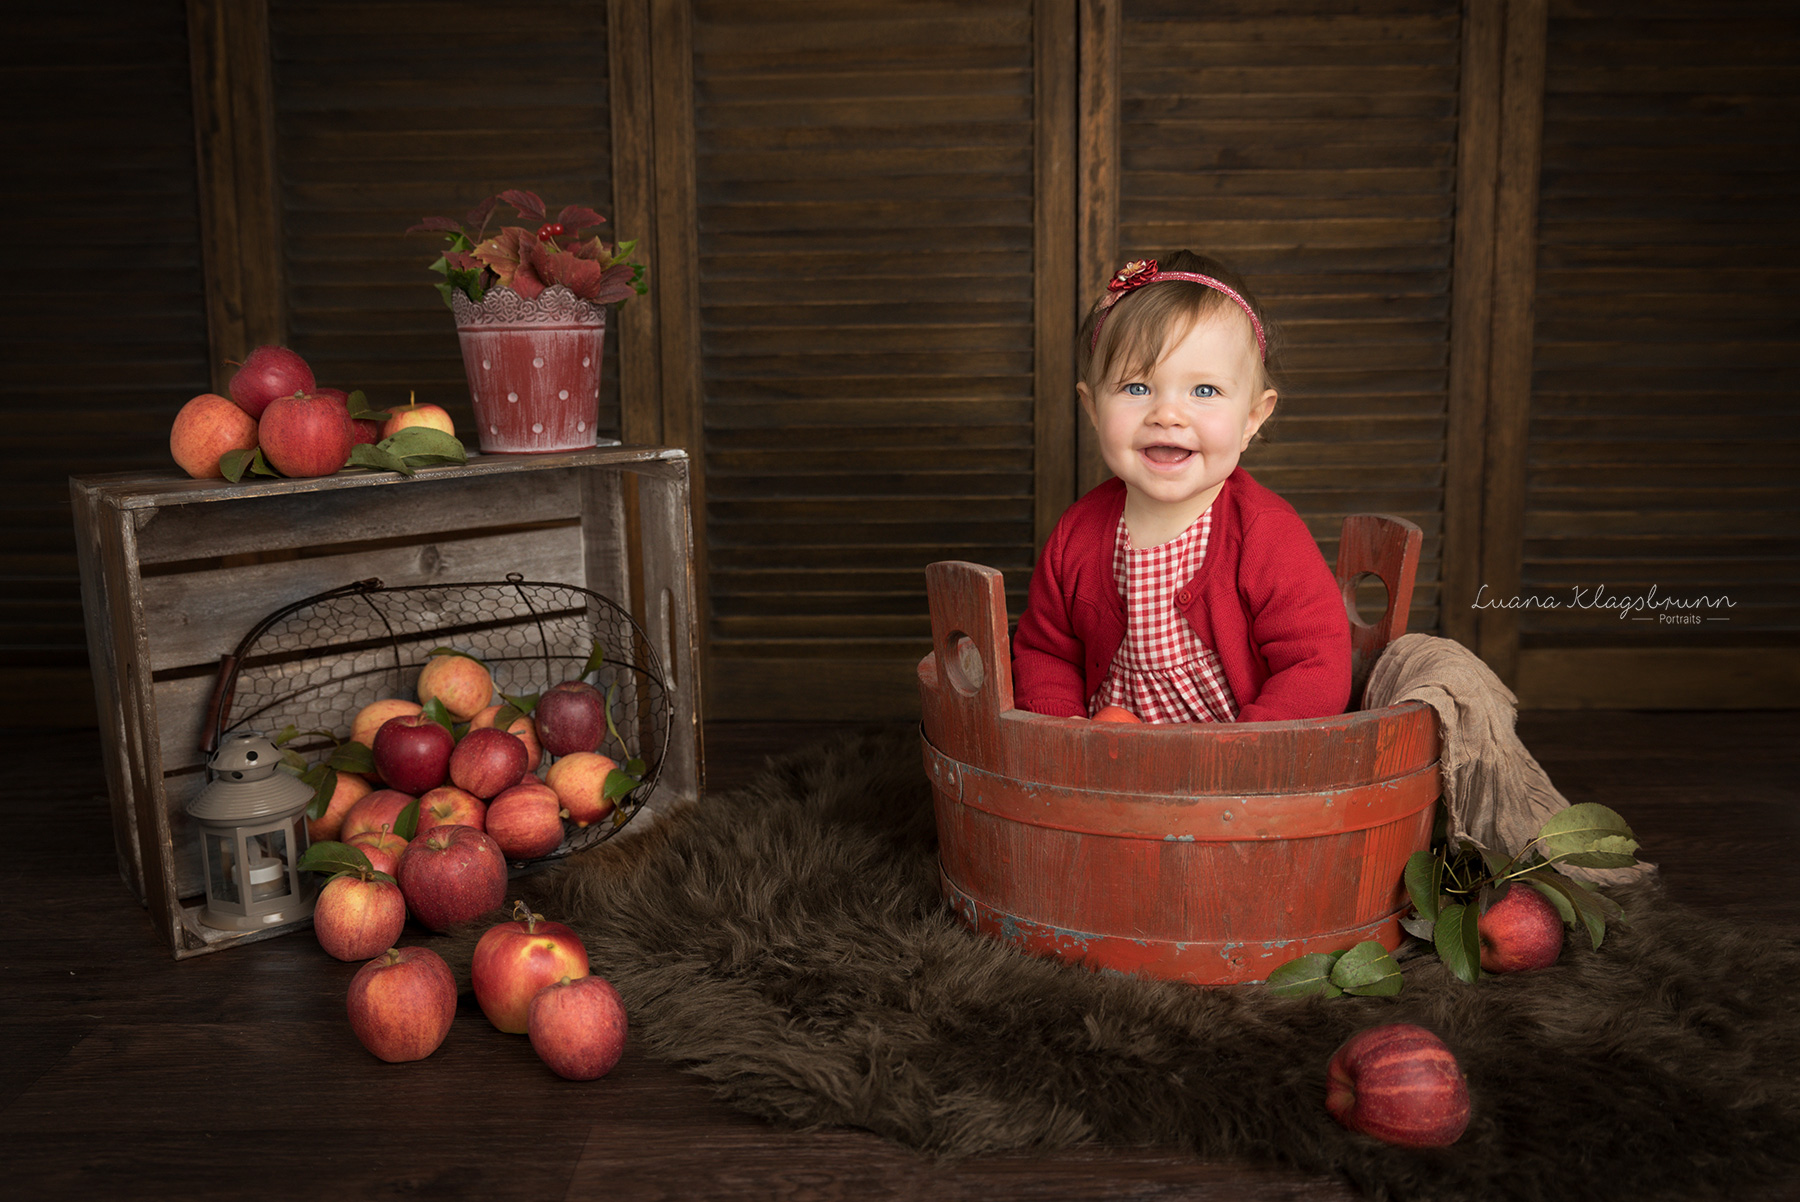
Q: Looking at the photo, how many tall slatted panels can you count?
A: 5